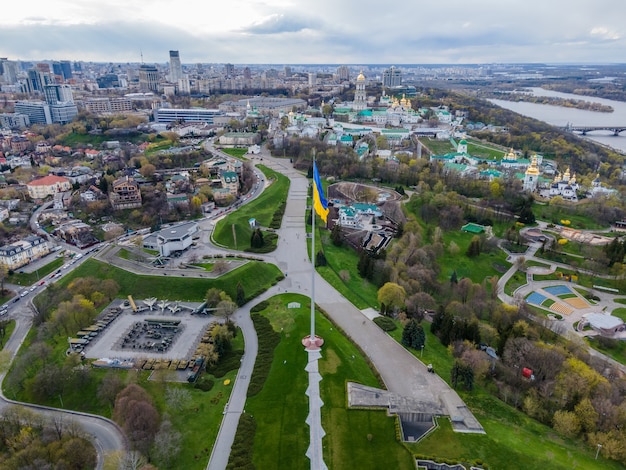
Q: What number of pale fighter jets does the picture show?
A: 3